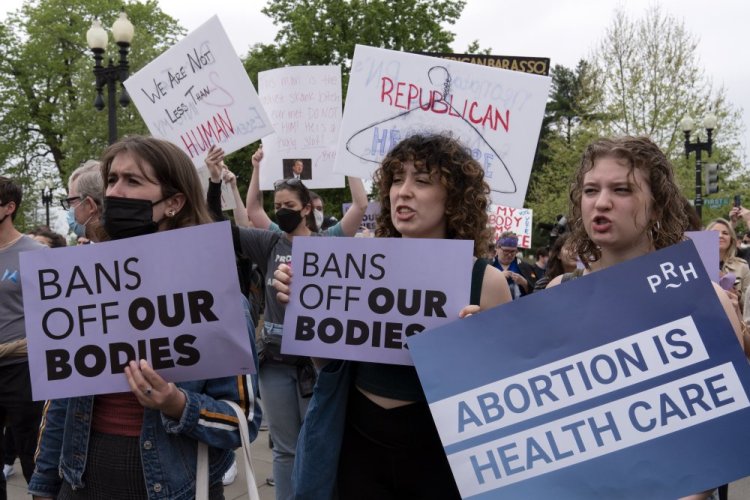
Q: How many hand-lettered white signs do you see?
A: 4